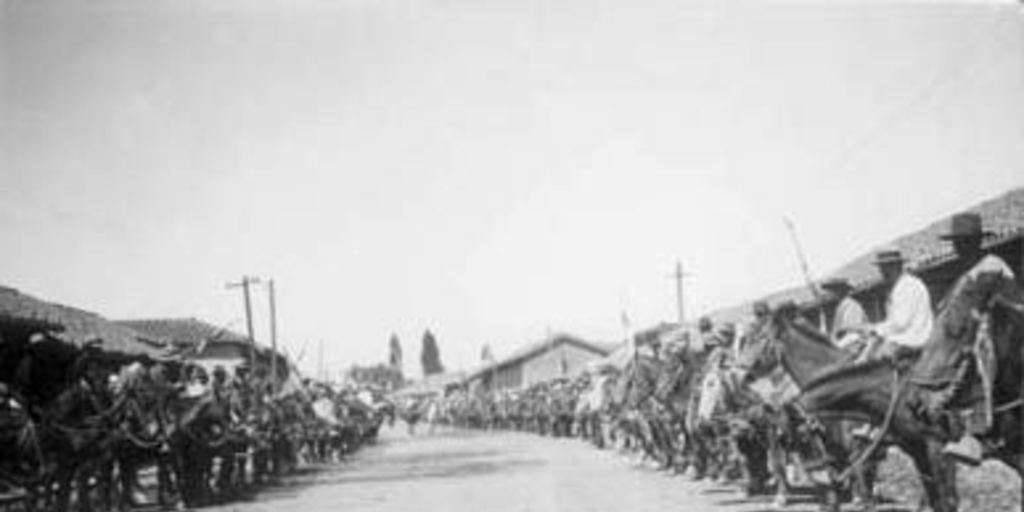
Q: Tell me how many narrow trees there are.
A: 2